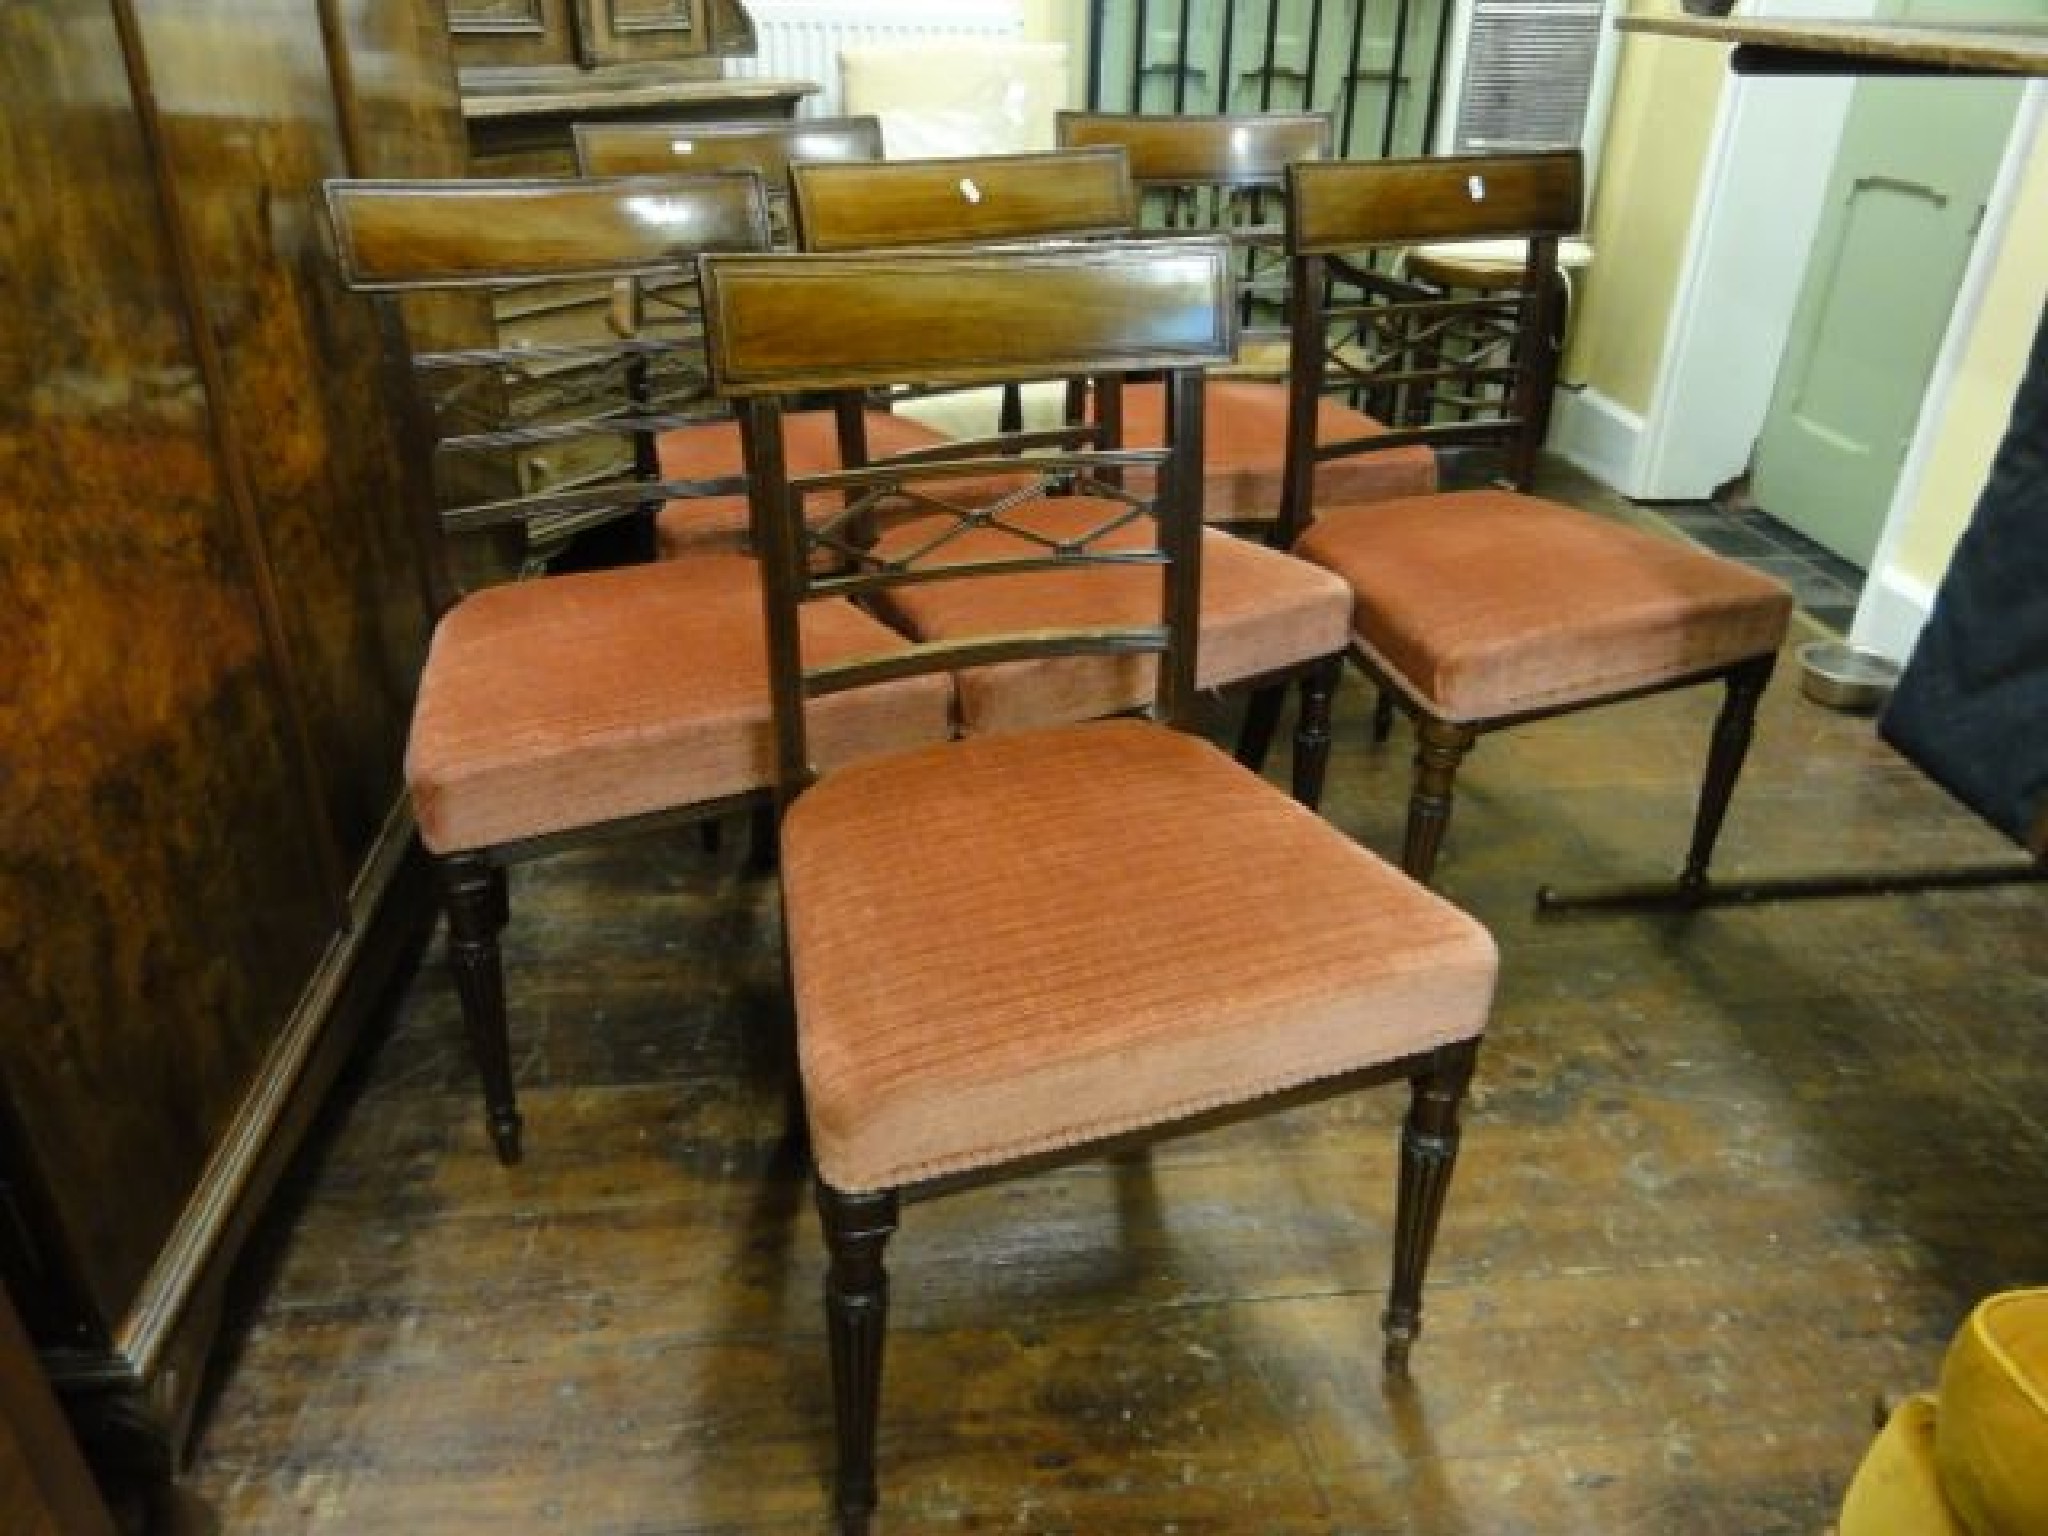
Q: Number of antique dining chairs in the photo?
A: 6